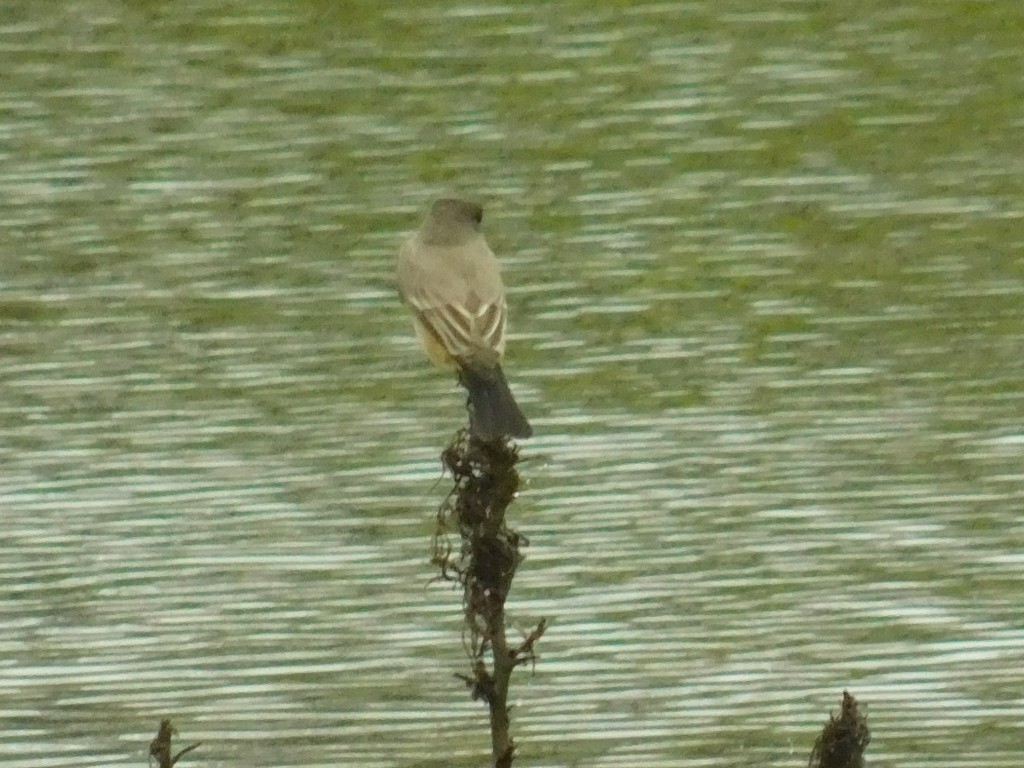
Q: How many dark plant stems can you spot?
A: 3